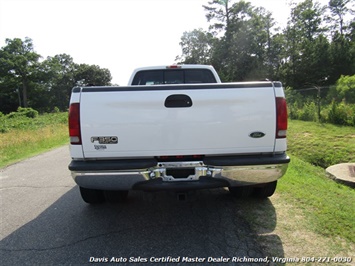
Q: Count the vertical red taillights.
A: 2